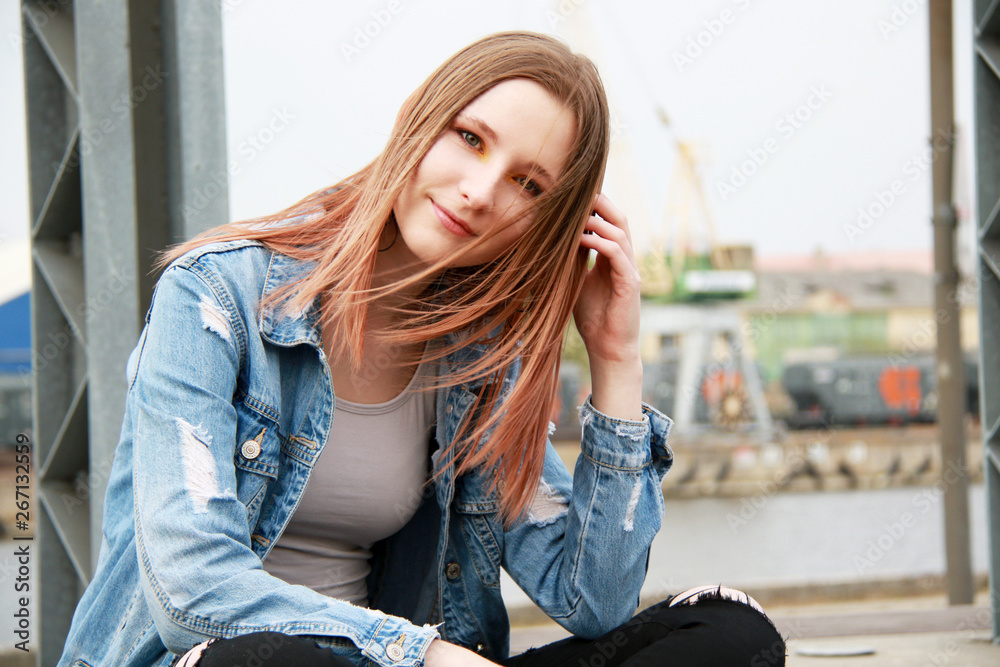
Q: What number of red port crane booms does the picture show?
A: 0